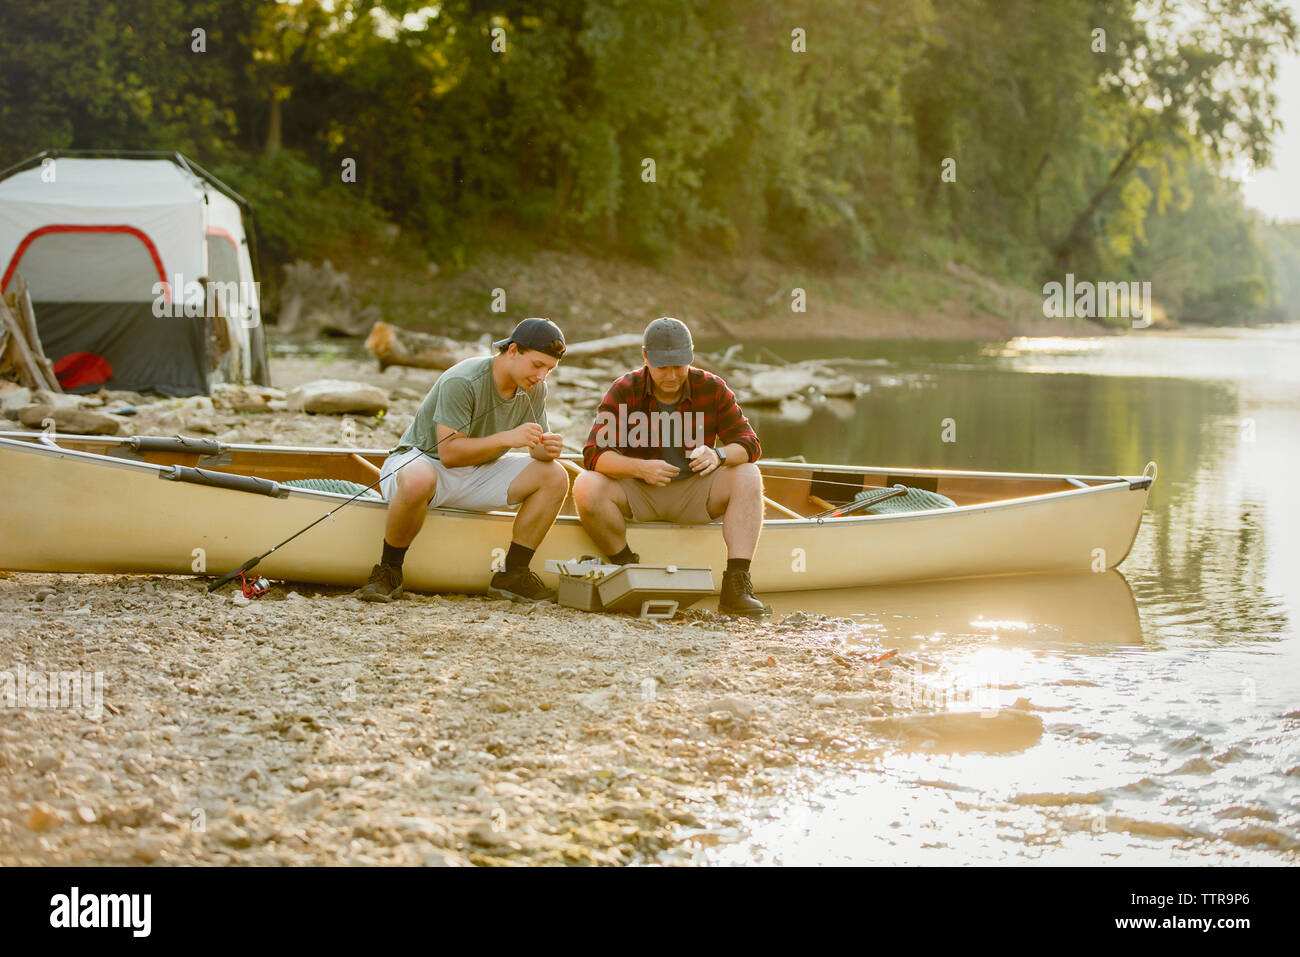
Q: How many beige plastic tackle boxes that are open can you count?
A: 1